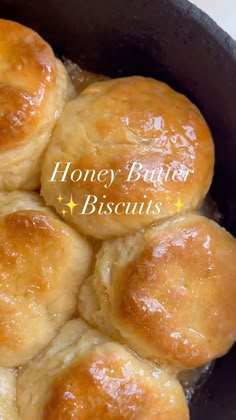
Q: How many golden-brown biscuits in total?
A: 5